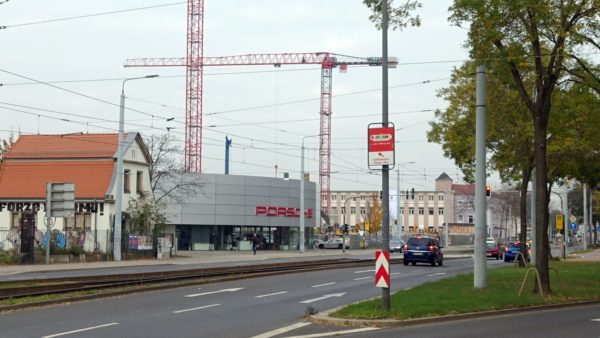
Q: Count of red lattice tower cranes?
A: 2